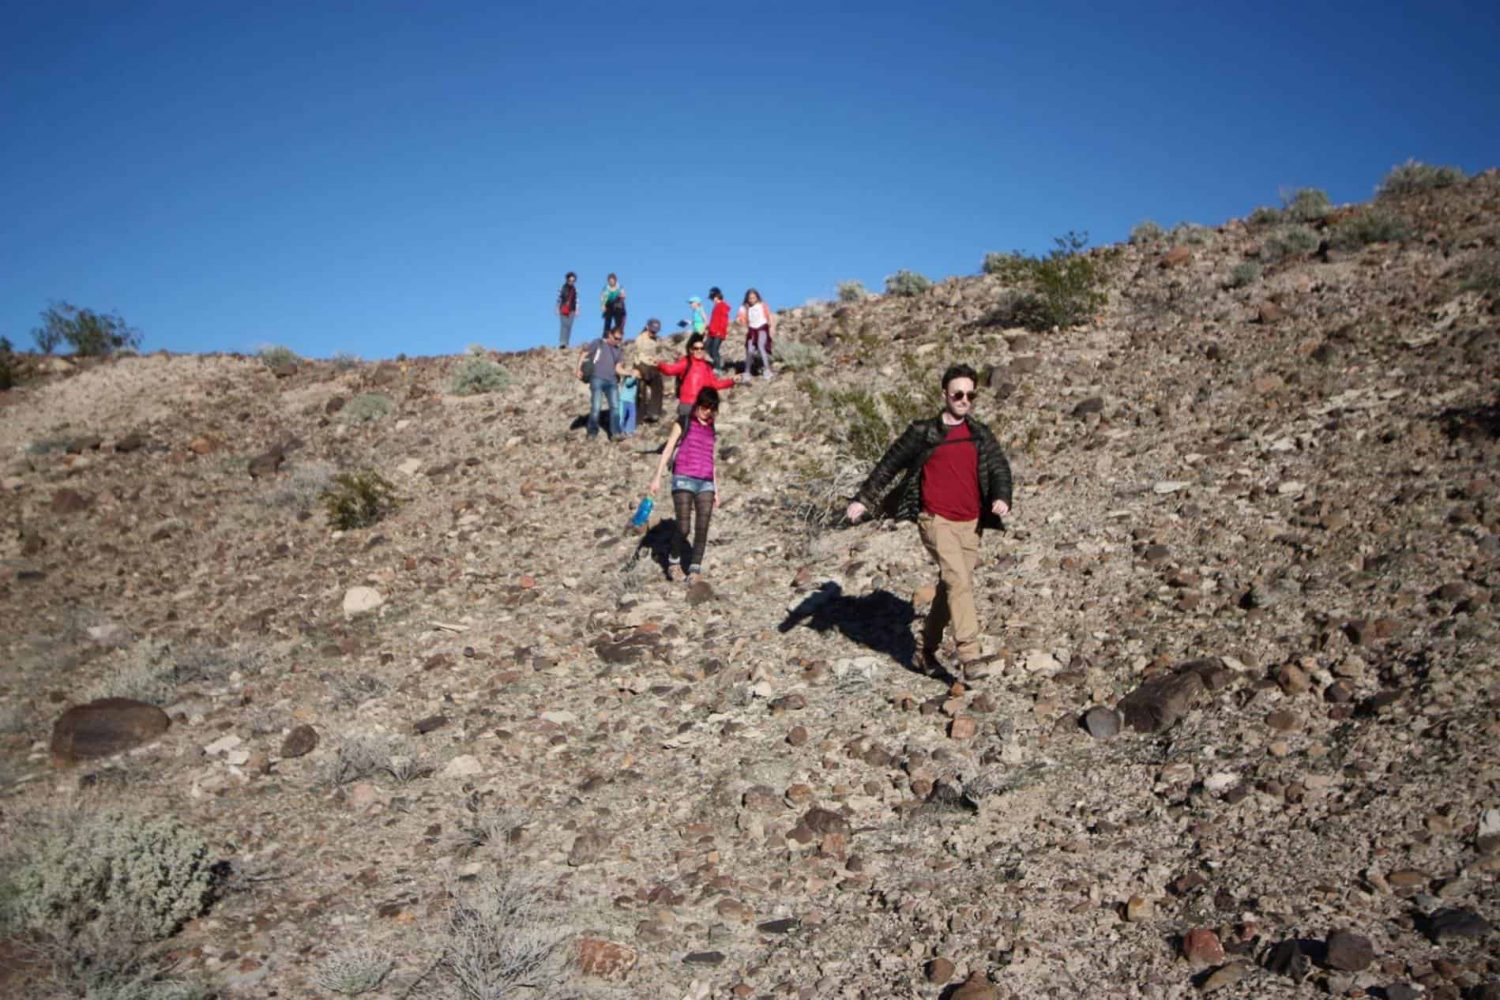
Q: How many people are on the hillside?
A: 11